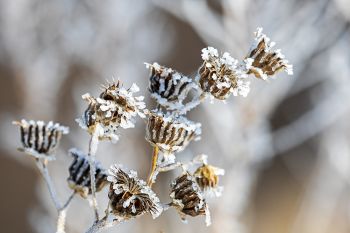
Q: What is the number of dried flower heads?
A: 10